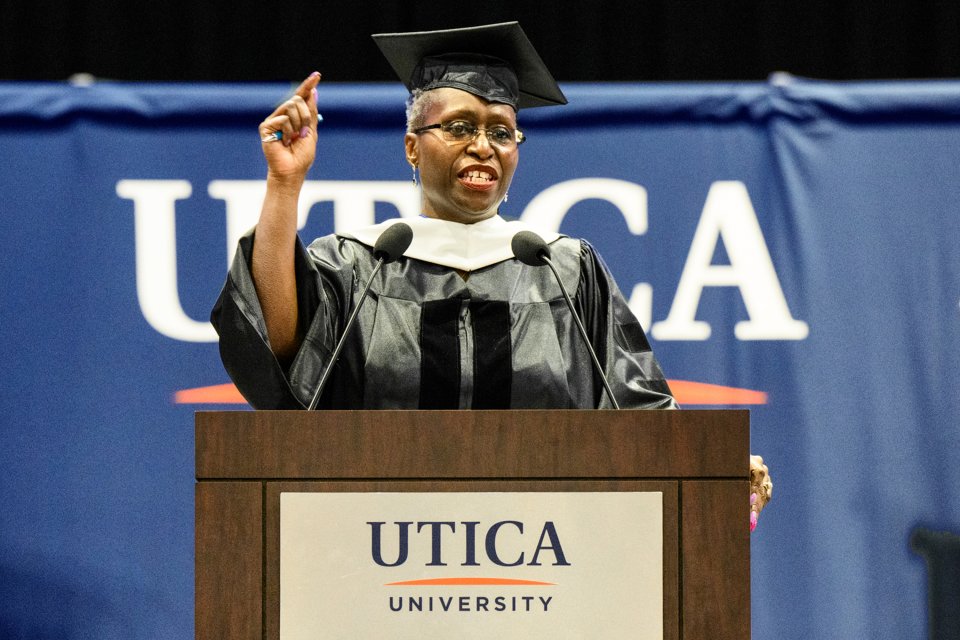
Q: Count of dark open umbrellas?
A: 0